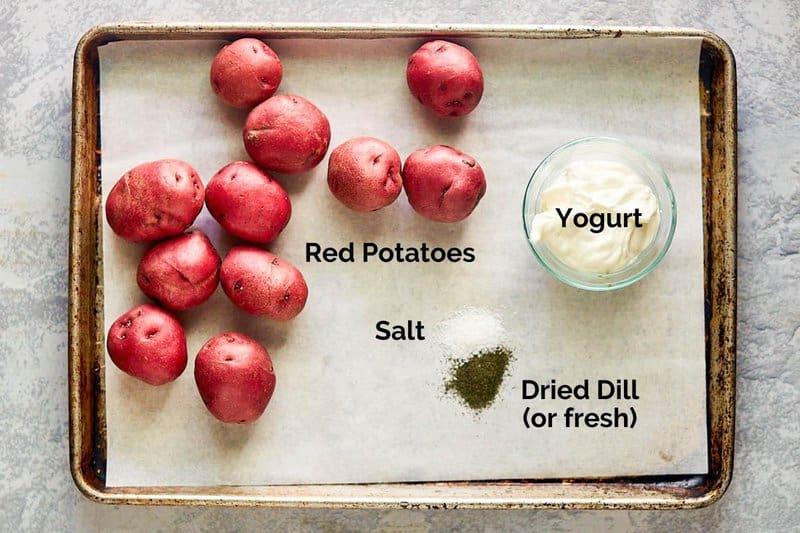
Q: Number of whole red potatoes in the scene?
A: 11